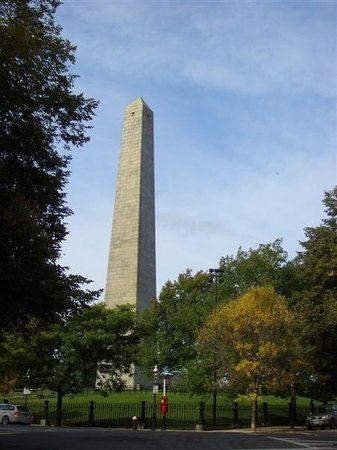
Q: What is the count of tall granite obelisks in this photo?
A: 1